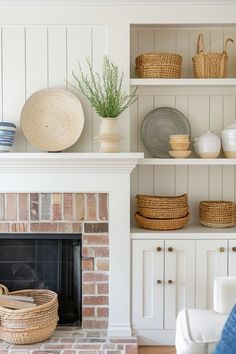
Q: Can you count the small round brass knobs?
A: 6